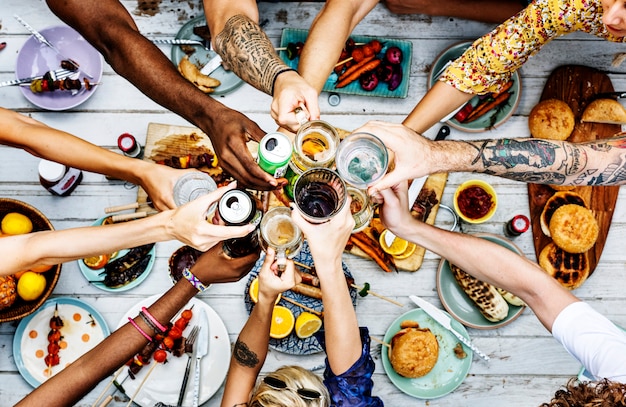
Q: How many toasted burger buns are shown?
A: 2